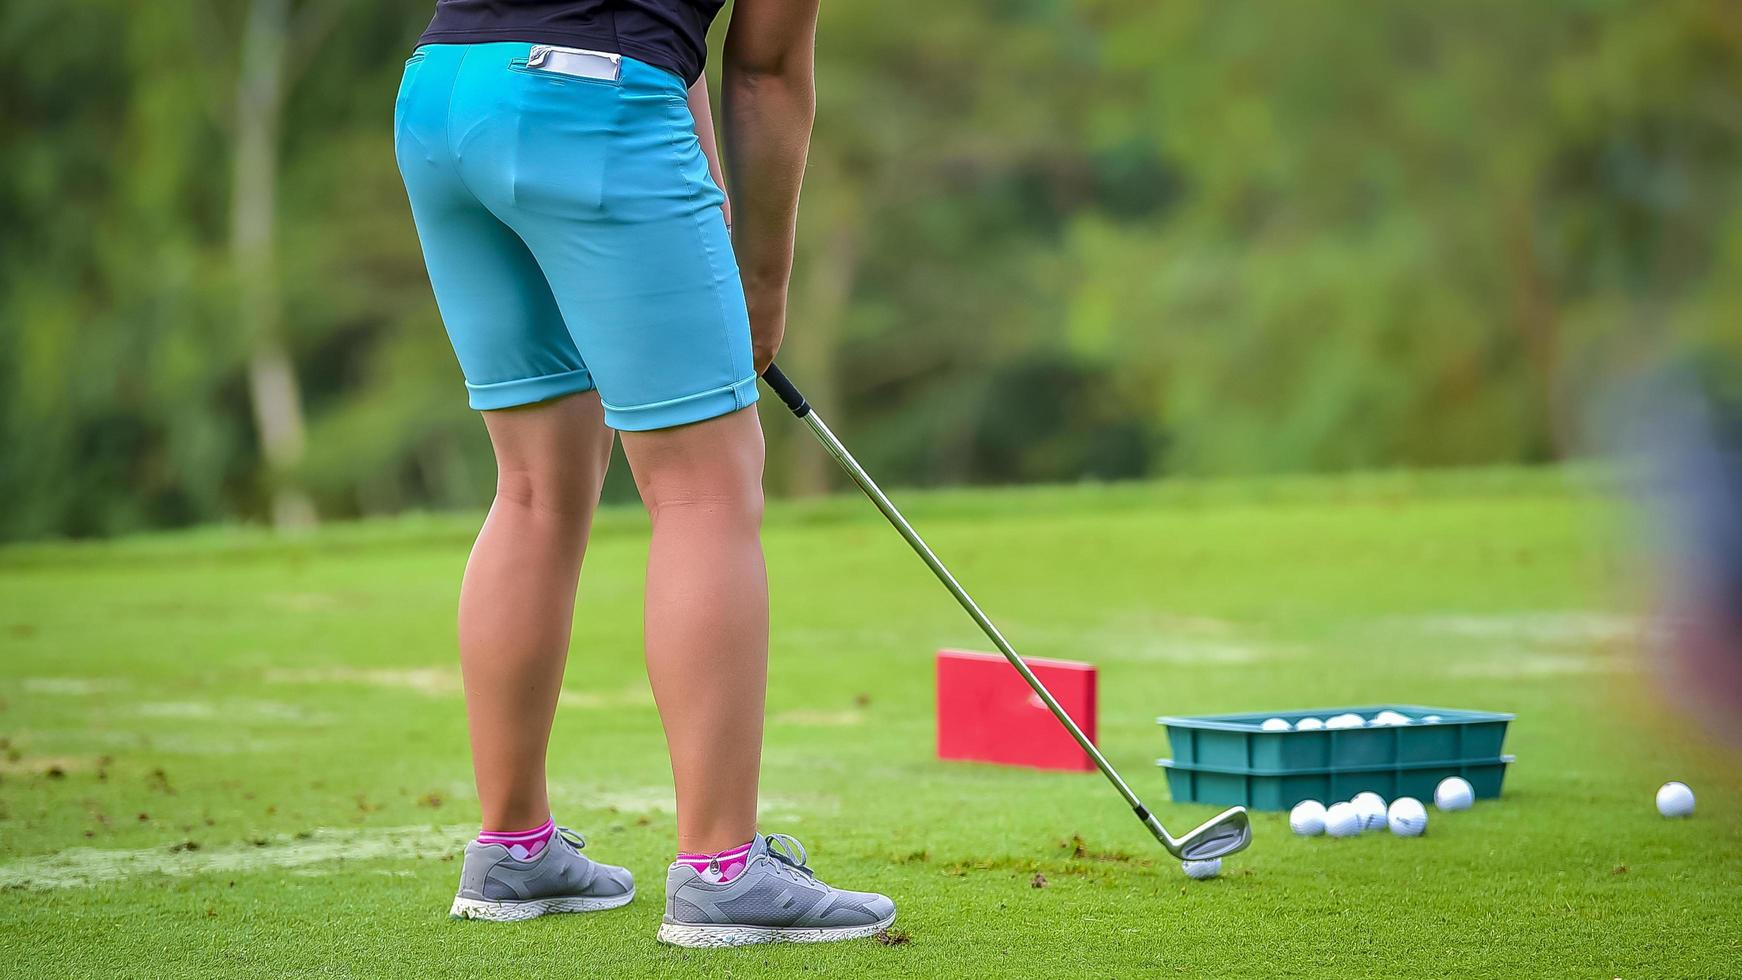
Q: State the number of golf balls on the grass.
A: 7